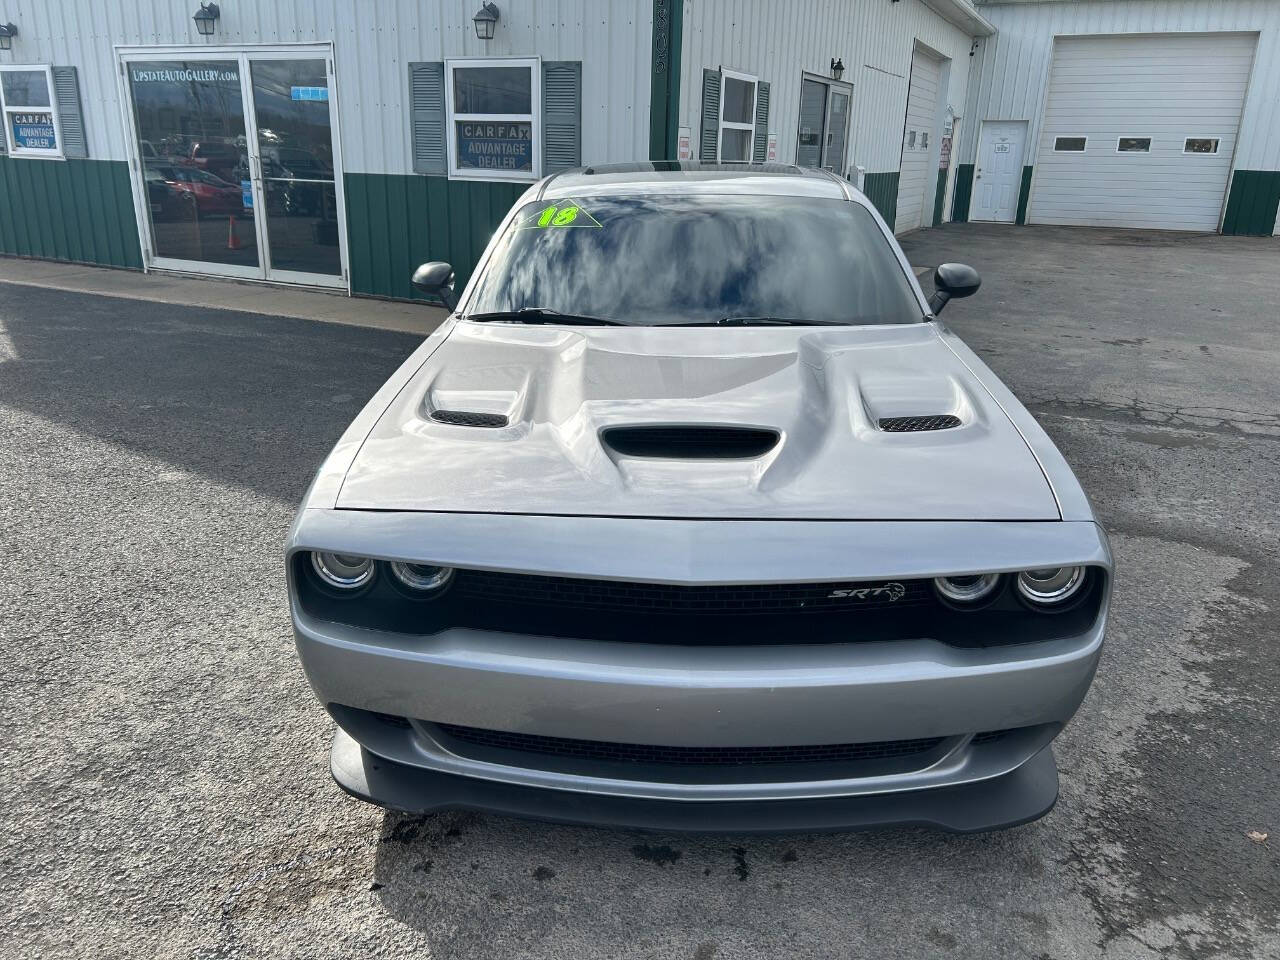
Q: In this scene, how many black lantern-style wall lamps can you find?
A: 4